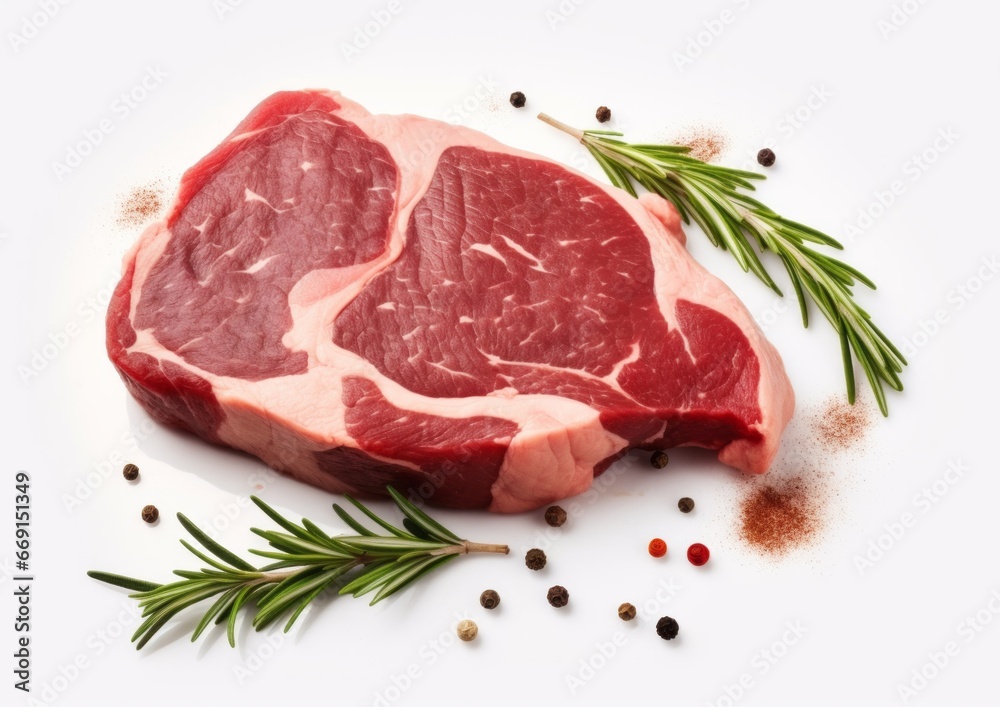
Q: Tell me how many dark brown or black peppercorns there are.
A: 13